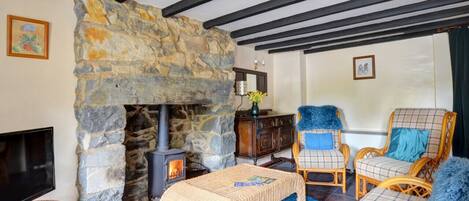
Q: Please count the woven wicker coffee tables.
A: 1